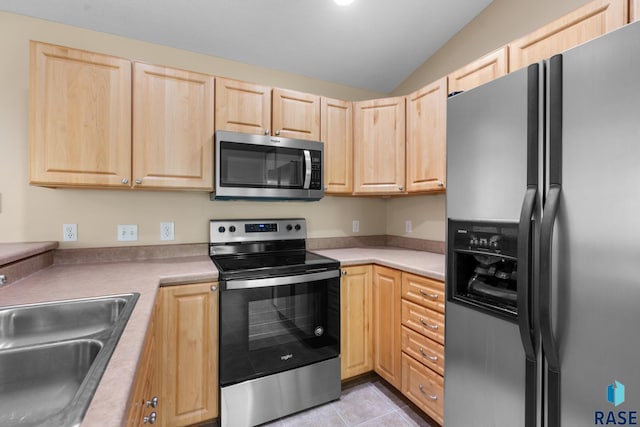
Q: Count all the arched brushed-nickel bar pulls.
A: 4